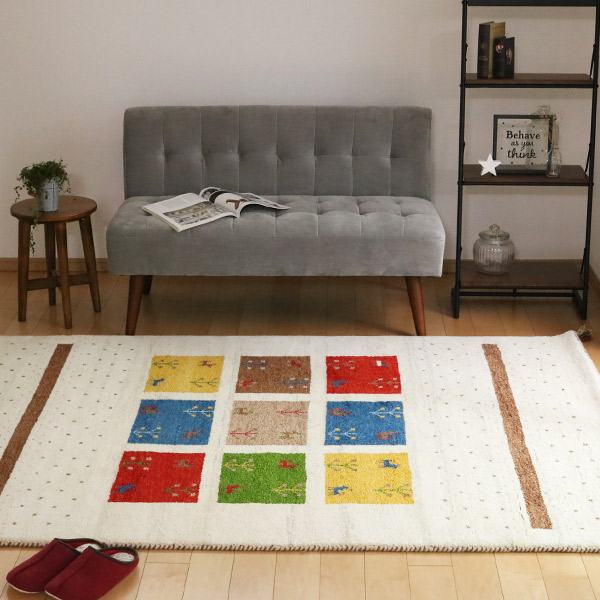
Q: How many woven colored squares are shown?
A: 9